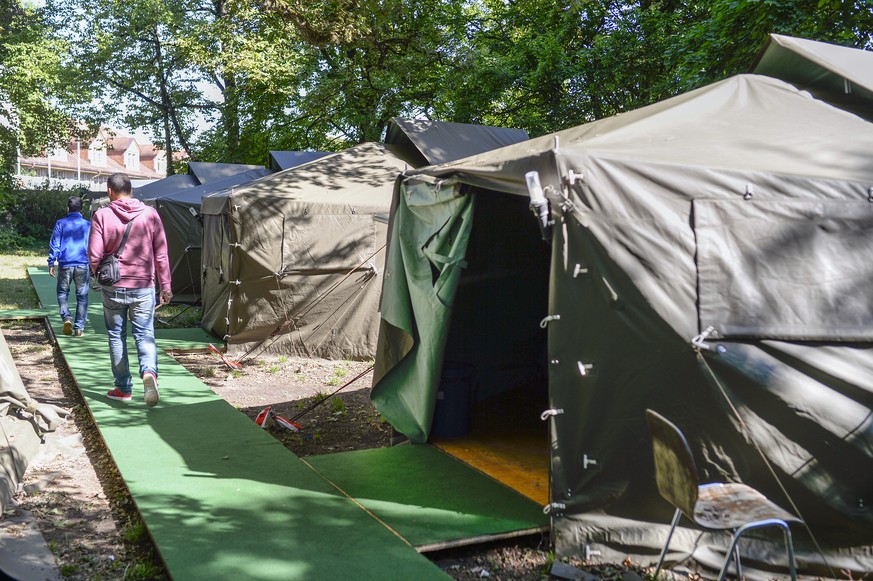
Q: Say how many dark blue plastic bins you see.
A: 1